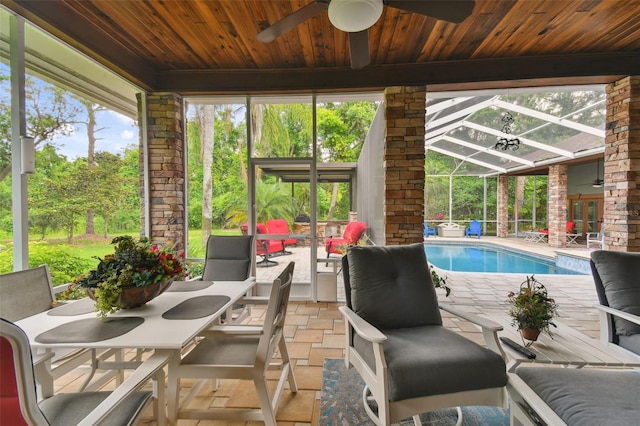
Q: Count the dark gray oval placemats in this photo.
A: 4